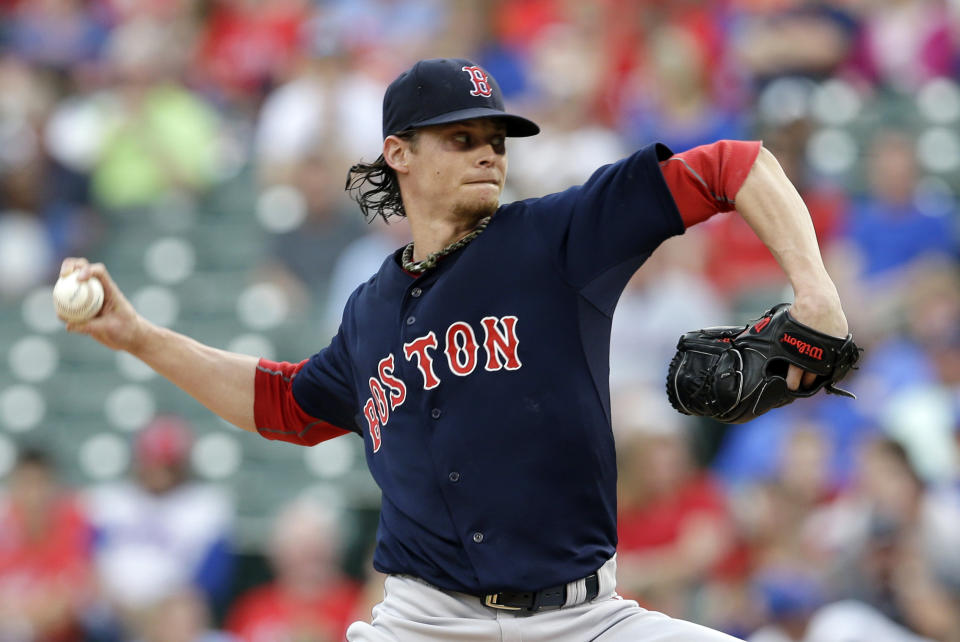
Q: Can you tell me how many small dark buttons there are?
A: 5